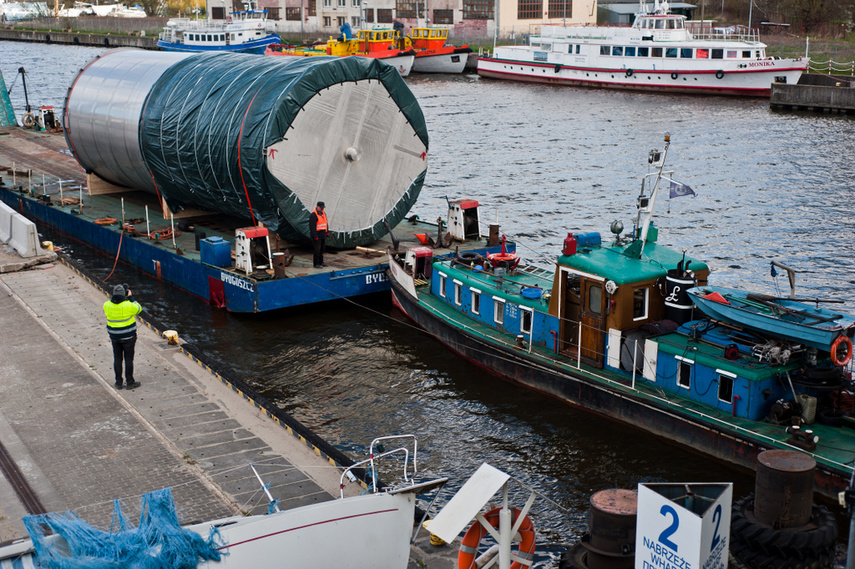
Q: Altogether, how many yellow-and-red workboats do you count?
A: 2